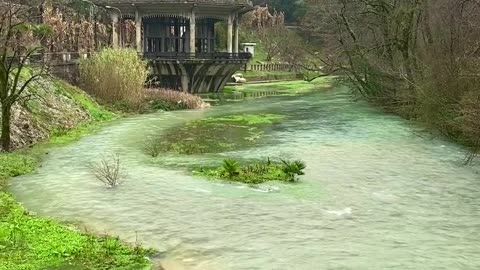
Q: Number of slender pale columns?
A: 5